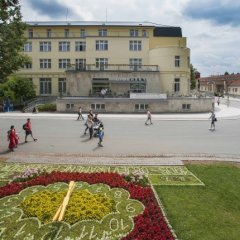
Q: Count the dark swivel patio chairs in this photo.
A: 0